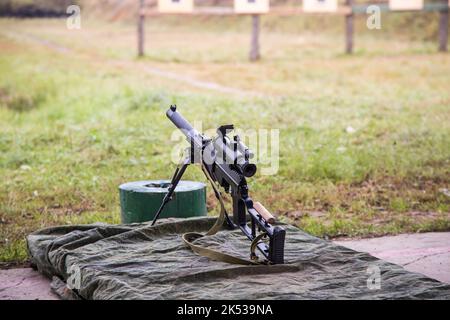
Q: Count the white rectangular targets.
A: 4